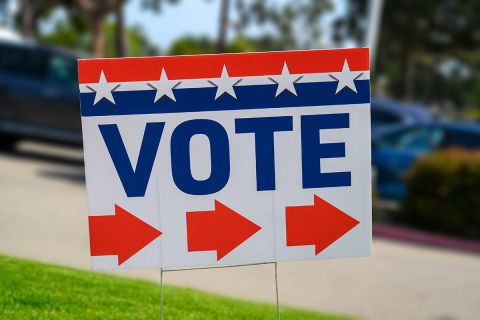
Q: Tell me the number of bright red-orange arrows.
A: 3